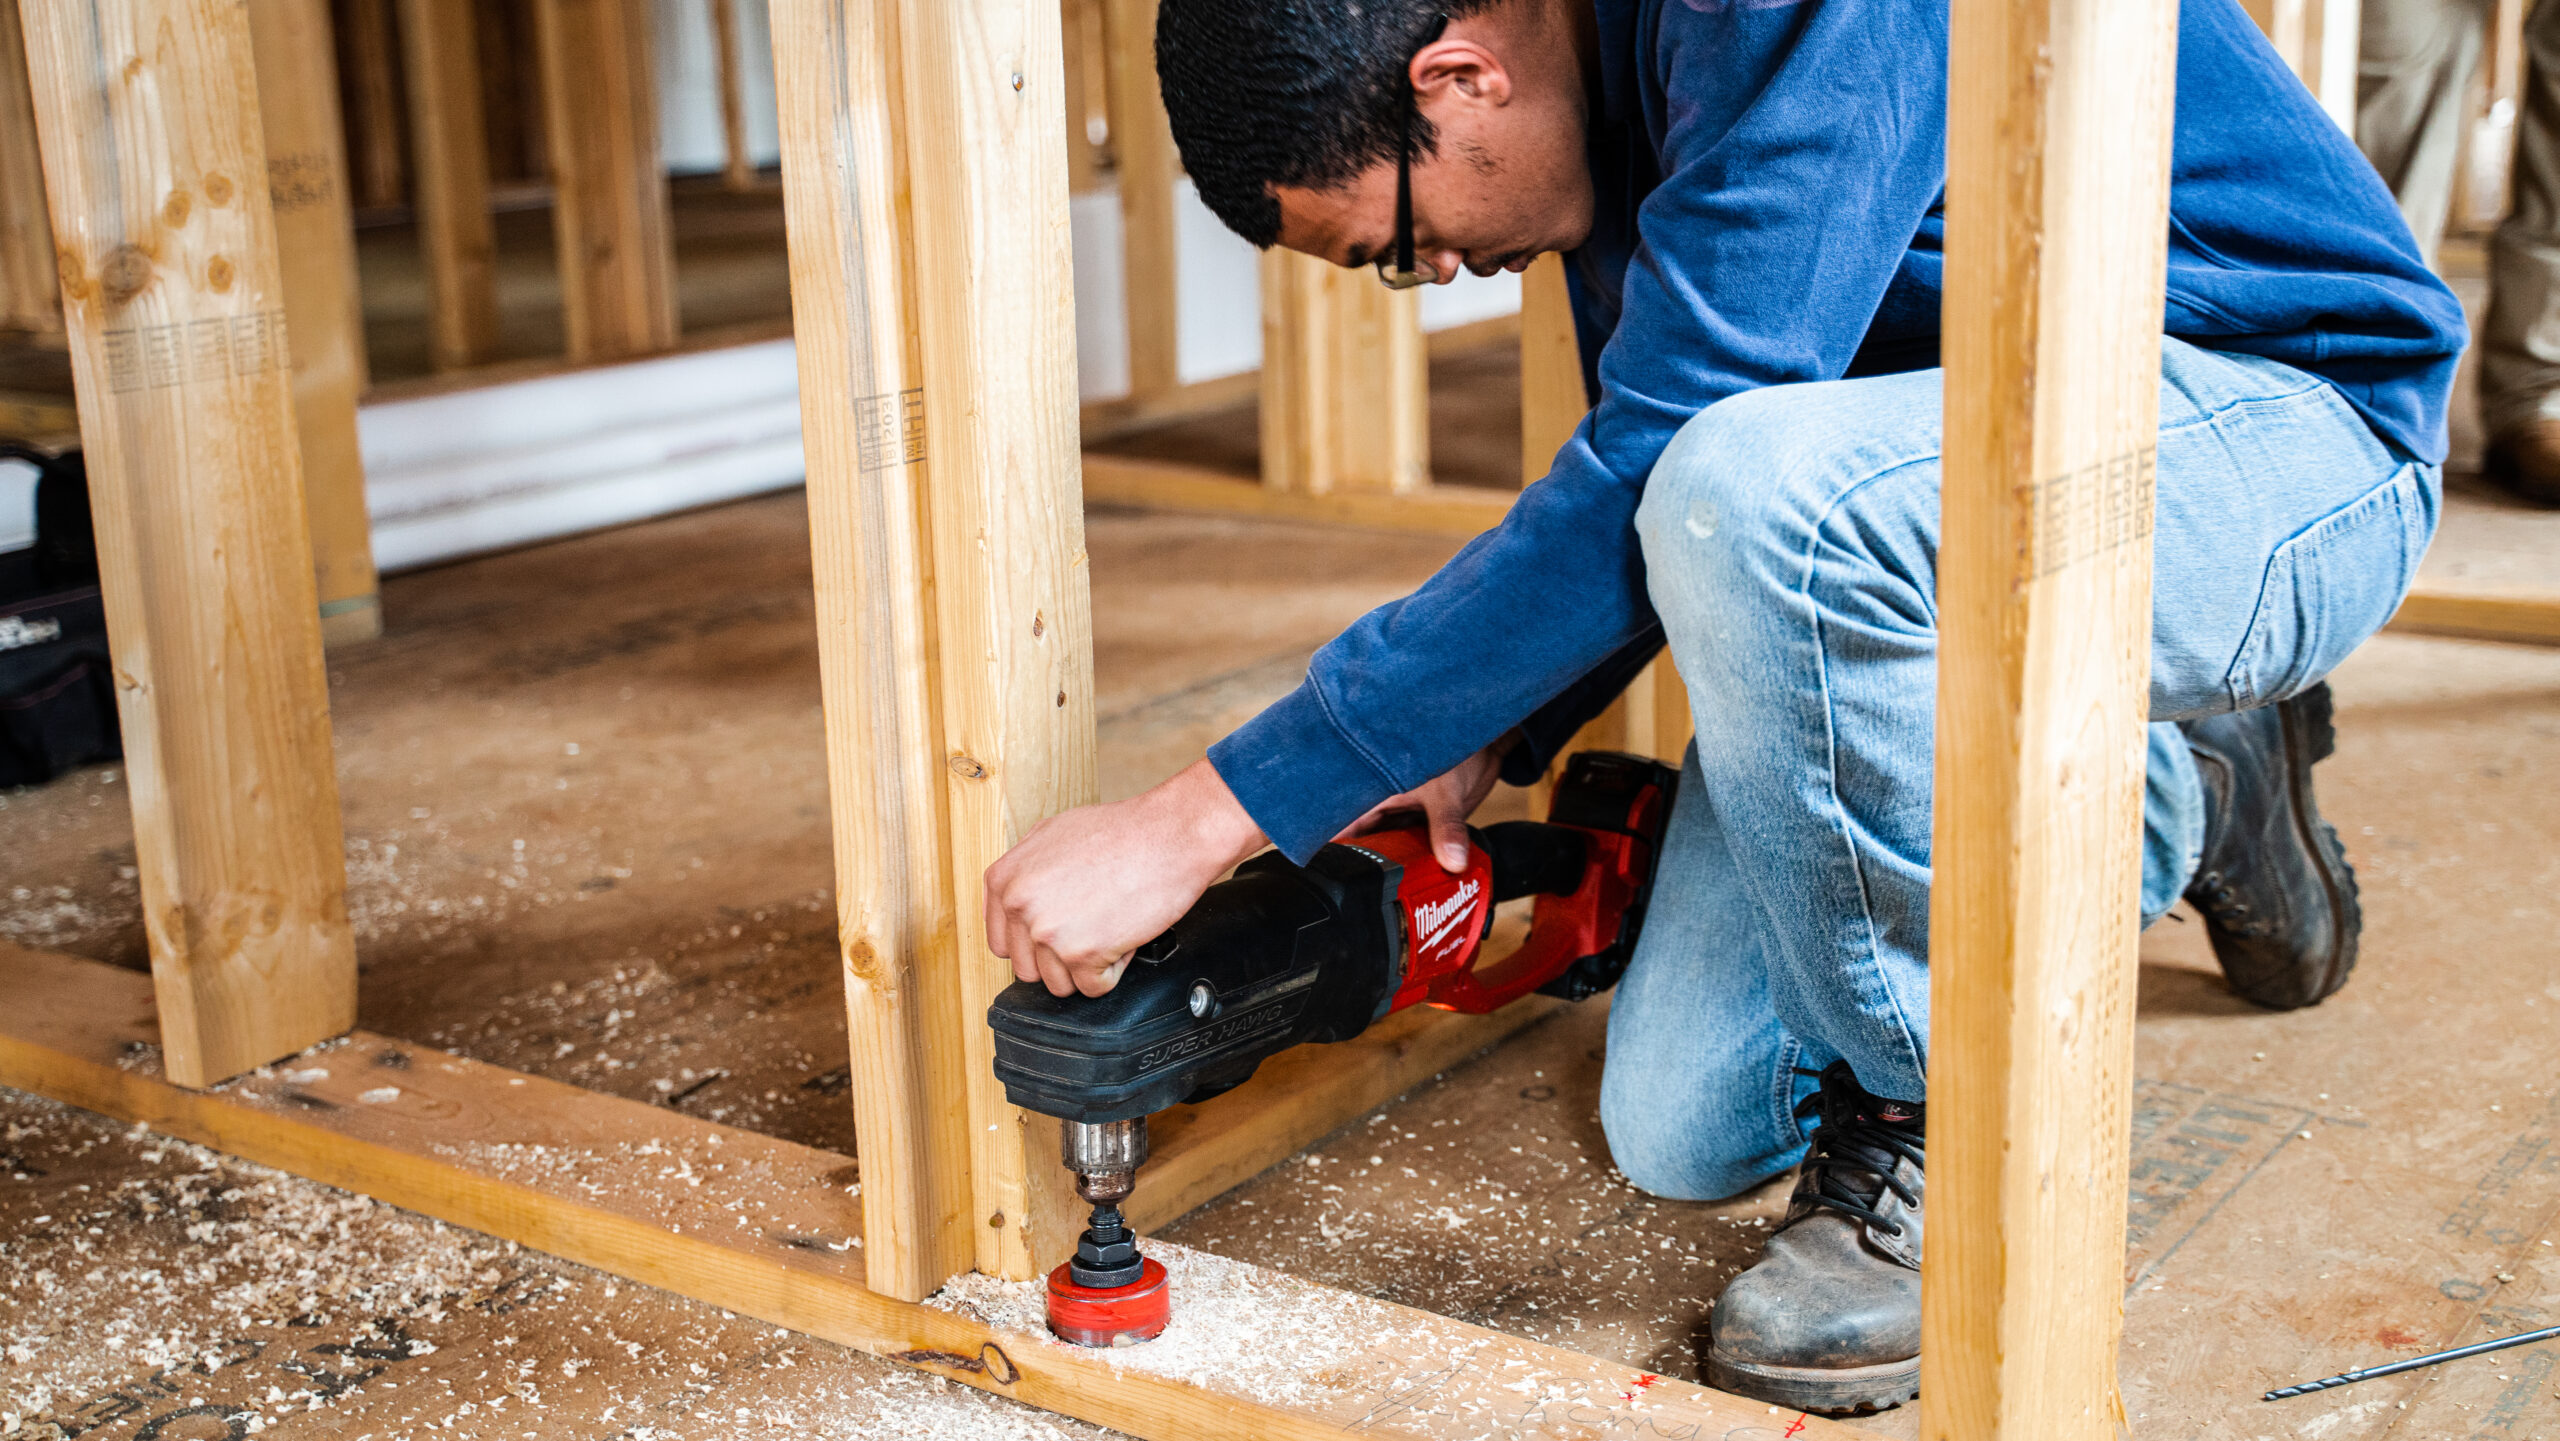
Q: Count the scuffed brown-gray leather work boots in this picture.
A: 2